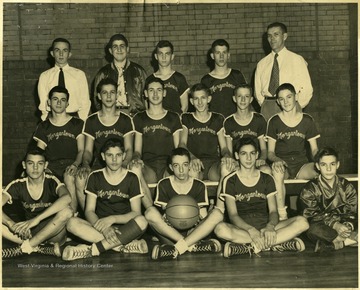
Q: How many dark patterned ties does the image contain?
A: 1